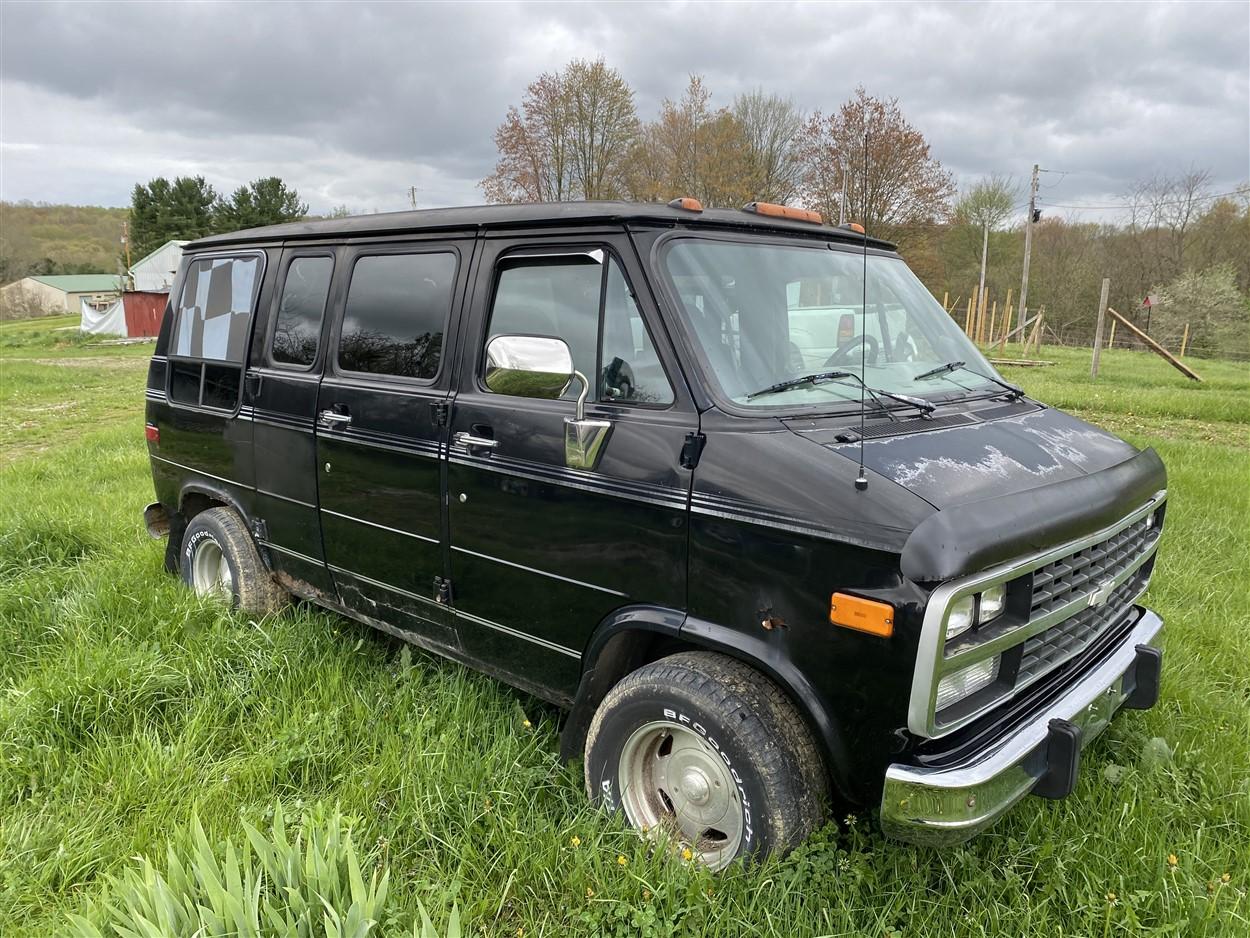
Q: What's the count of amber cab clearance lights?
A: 3